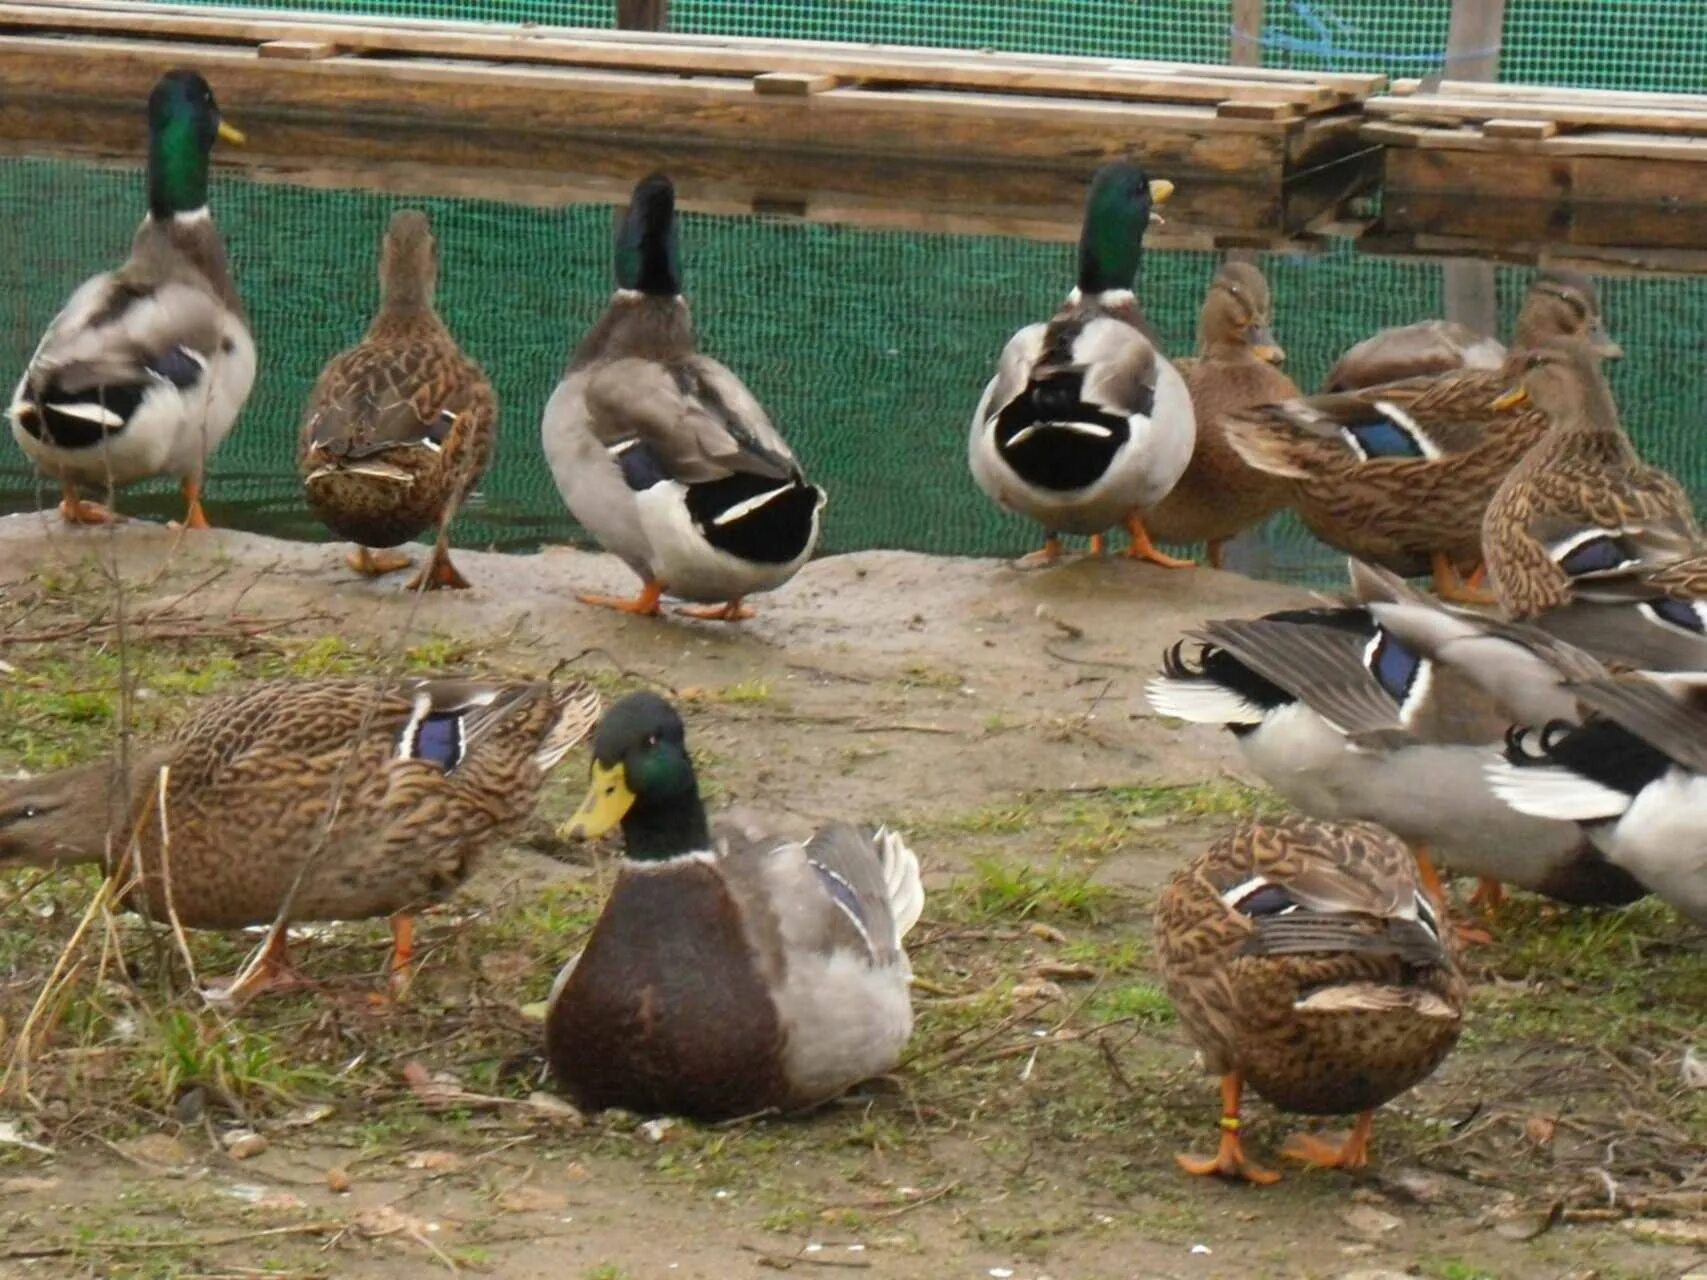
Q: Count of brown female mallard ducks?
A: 6